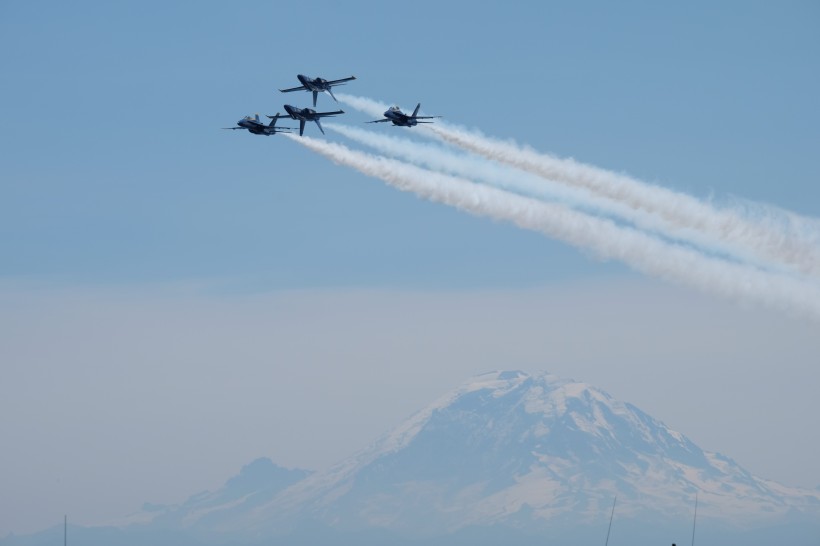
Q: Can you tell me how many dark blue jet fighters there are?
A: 4